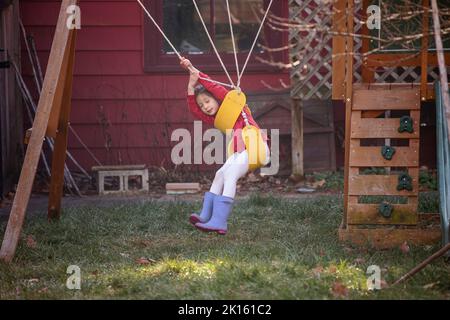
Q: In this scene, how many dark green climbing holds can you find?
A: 4